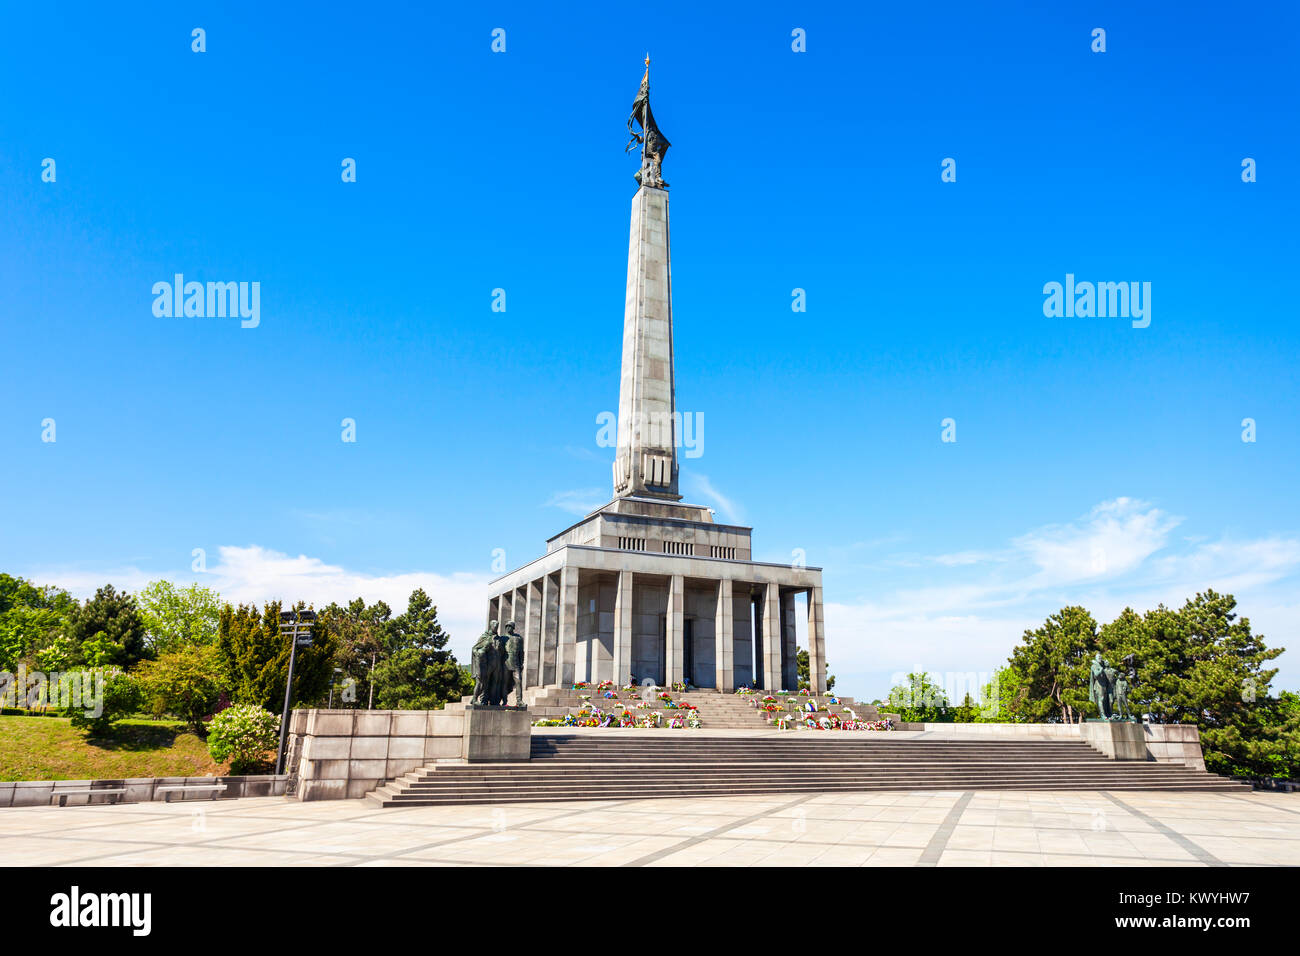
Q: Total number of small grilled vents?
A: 3